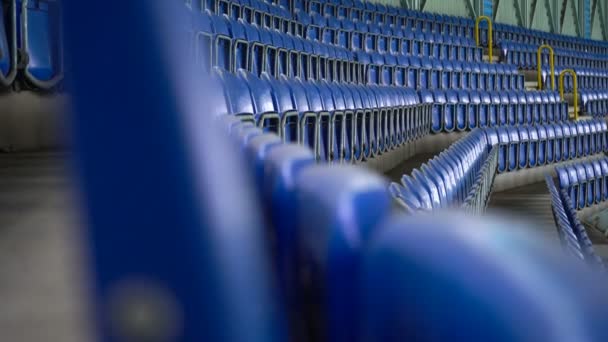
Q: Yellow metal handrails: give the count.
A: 3